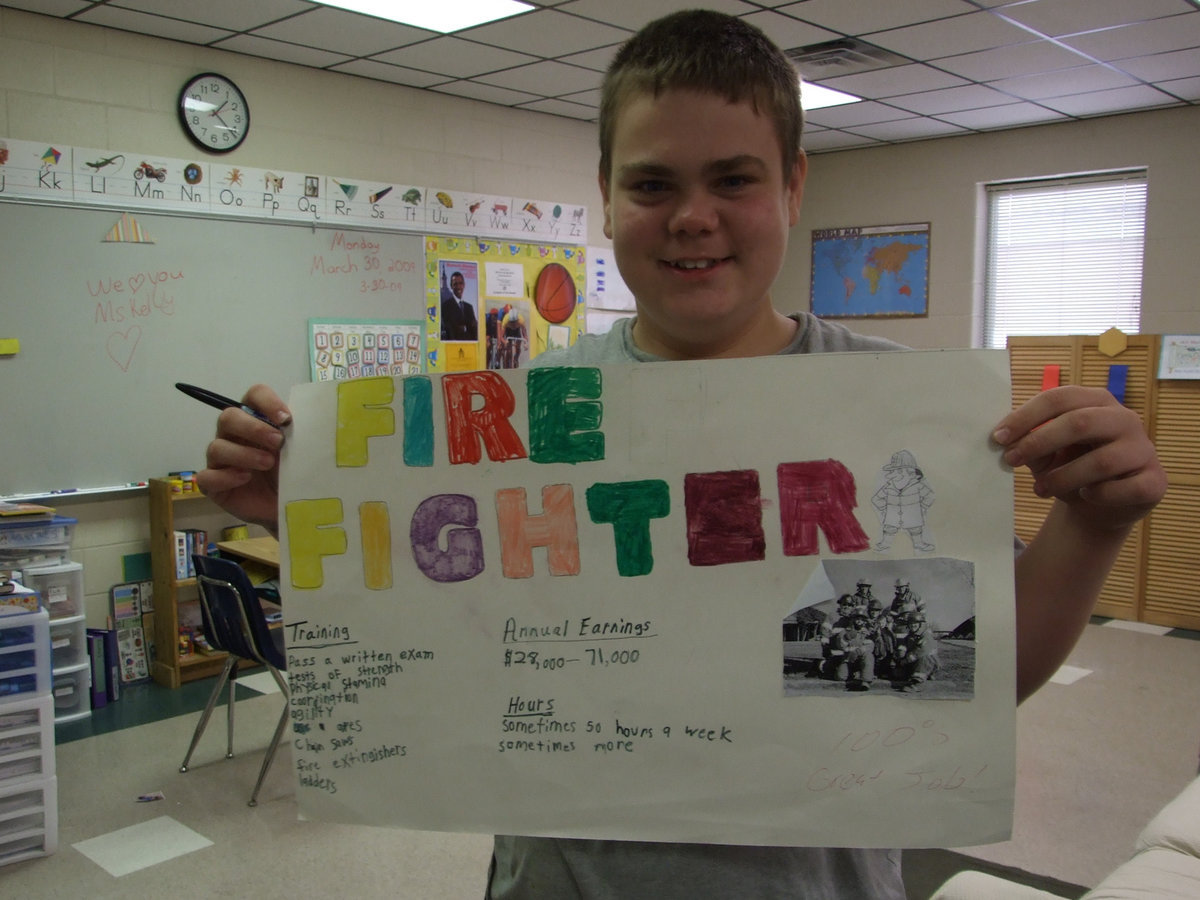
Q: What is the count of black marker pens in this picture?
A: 1